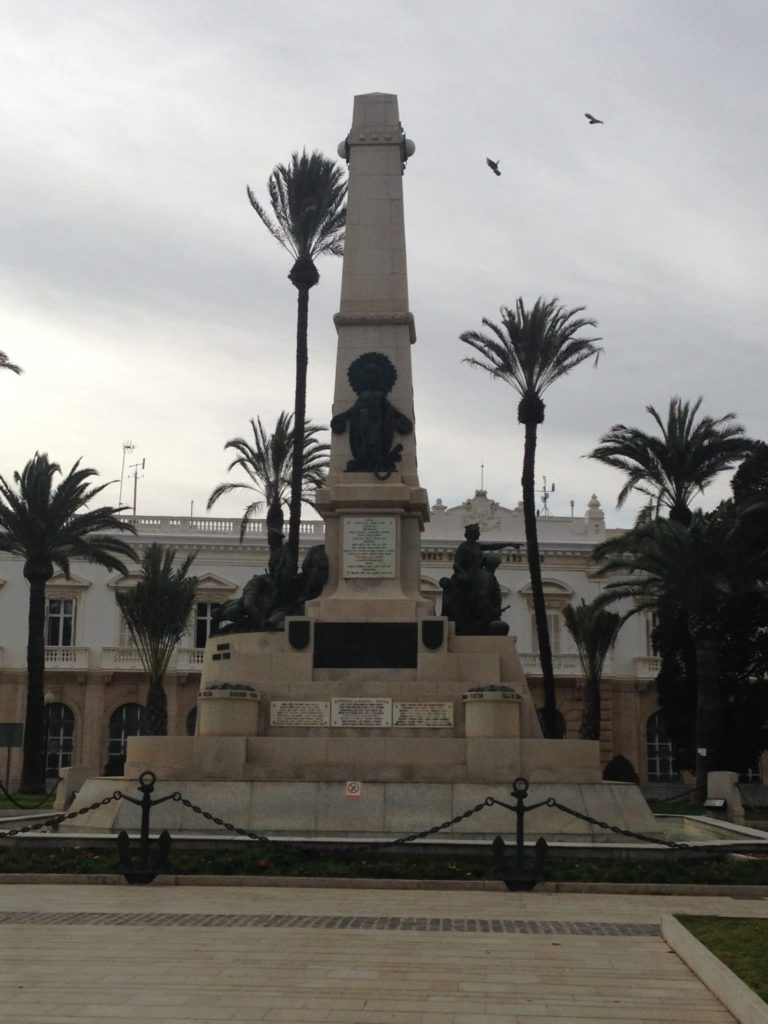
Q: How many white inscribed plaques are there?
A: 4